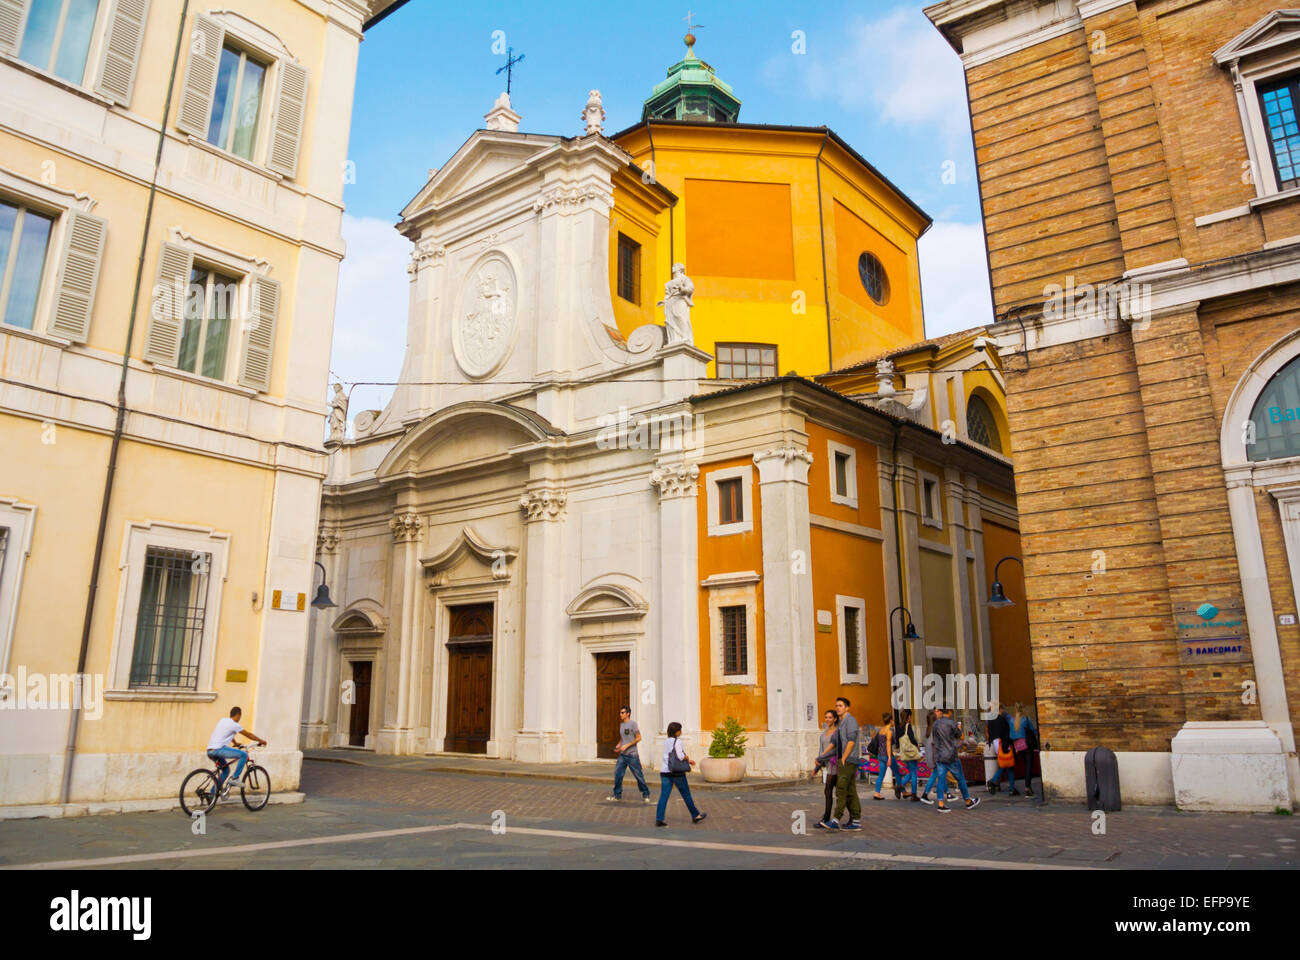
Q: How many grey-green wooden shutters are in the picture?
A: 7